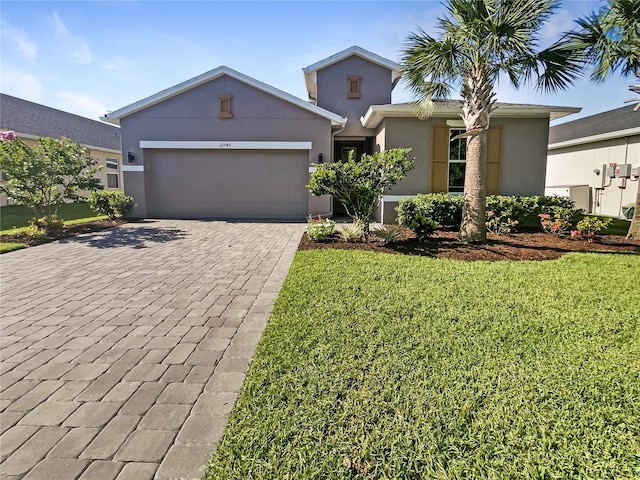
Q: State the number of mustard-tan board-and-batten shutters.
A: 2